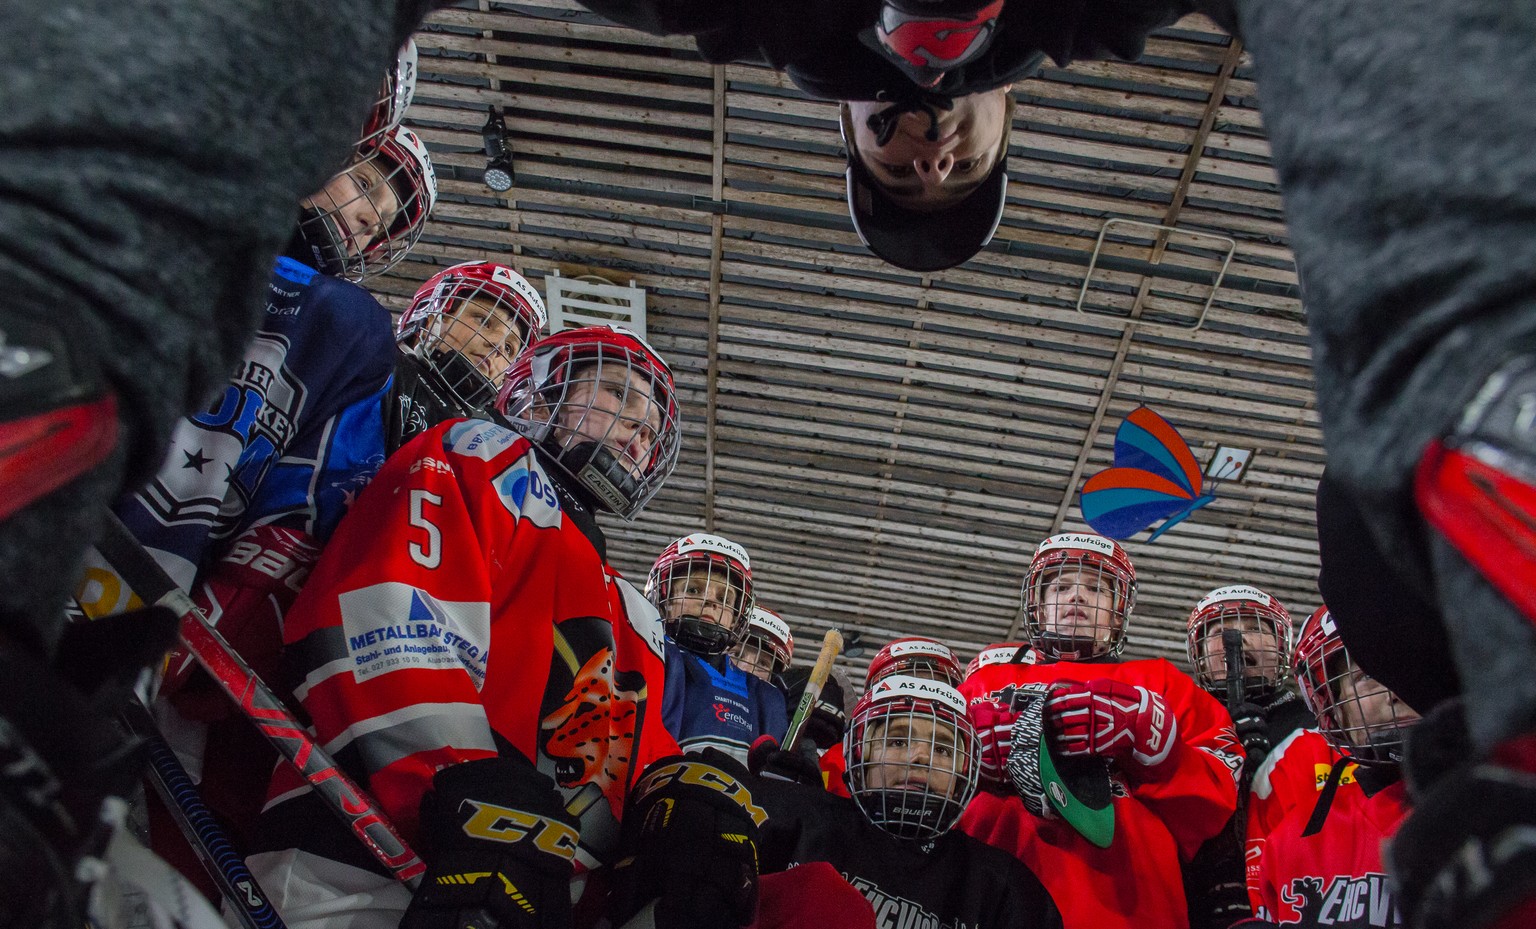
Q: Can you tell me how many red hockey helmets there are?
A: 12